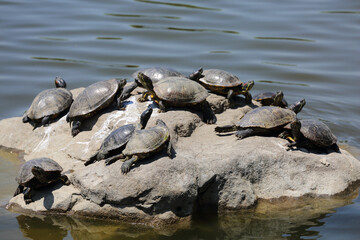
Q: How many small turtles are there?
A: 11